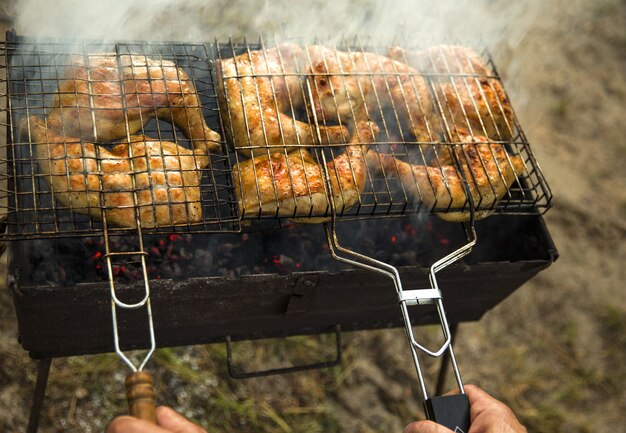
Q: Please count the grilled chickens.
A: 7